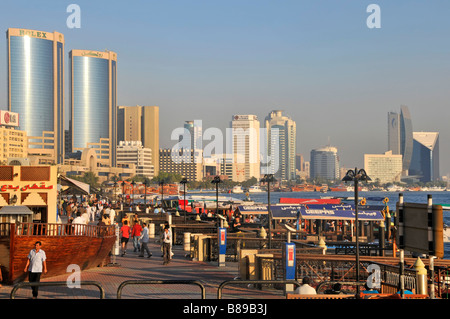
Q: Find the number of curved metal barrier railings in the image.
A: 4